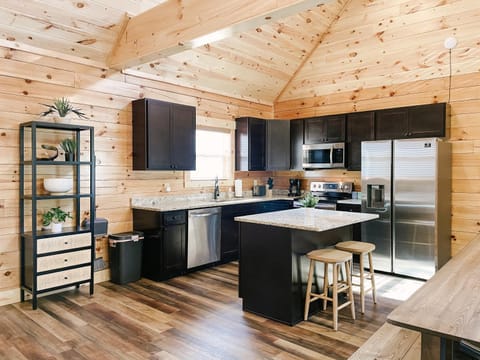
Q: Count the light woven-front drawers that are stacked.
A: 3